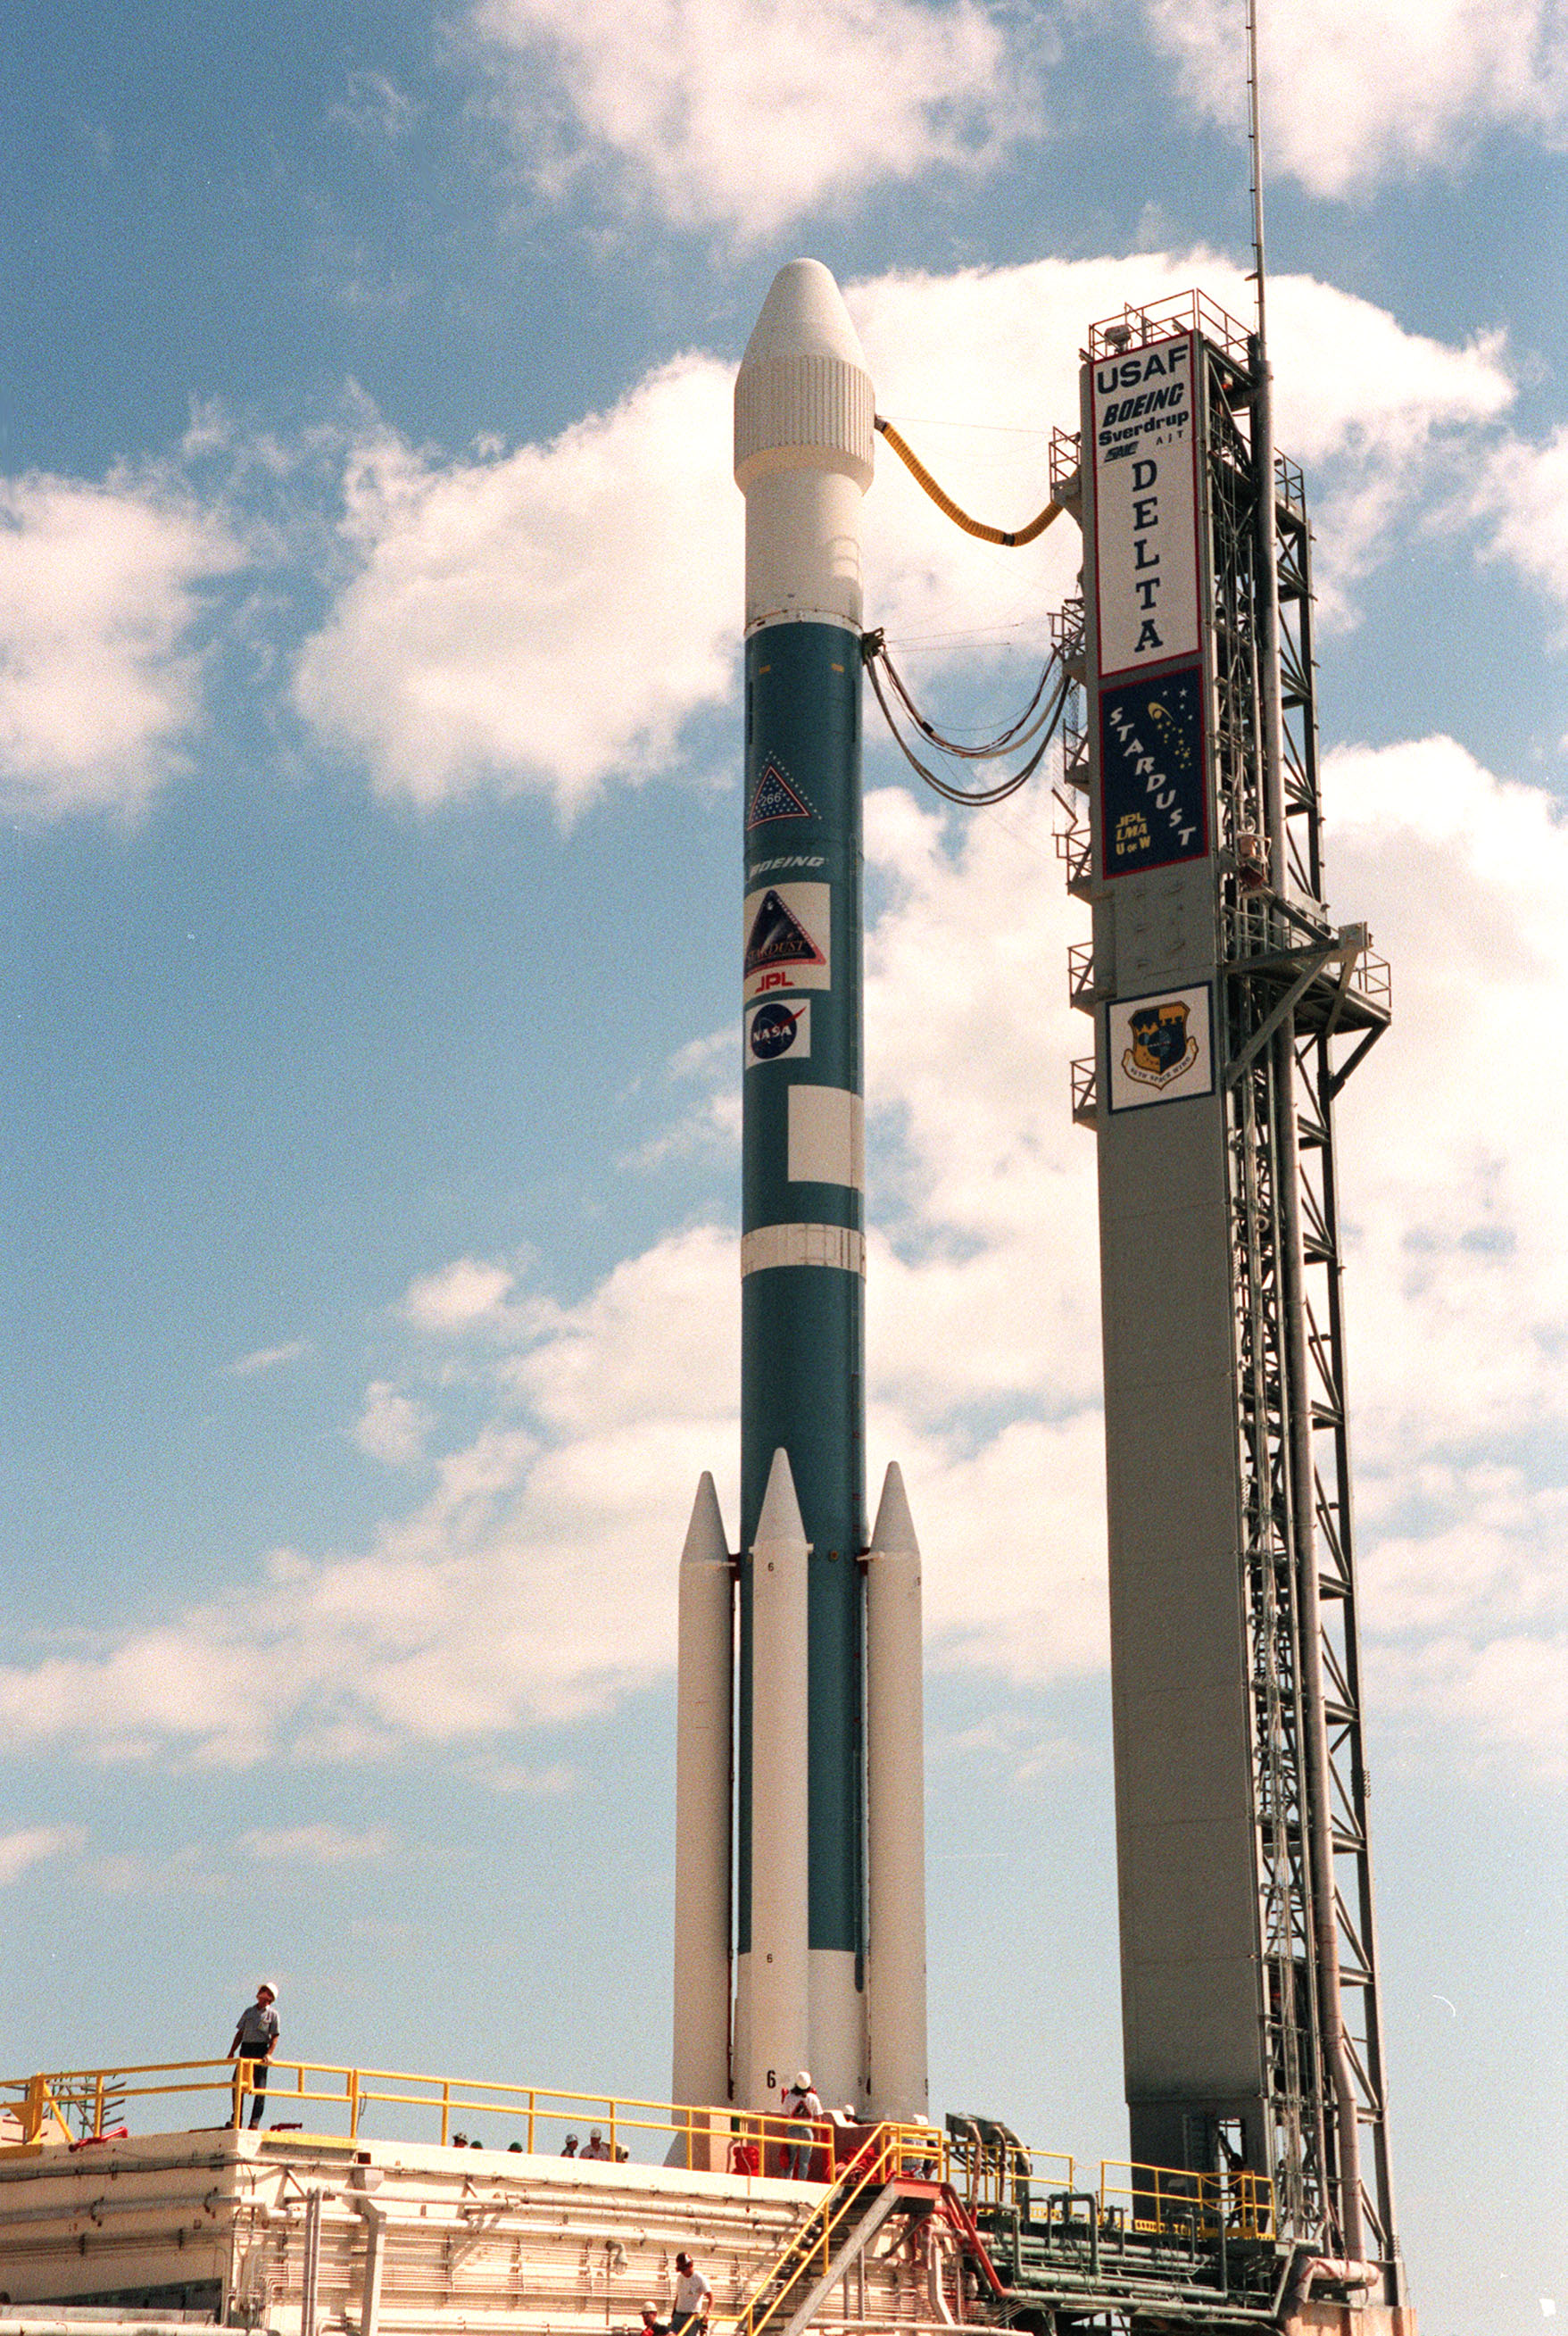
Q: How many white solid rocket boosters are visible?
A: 3